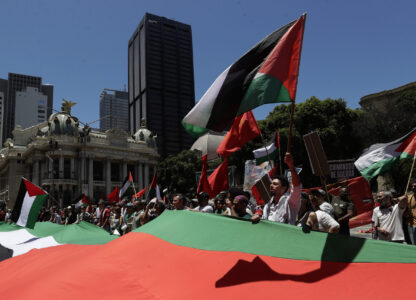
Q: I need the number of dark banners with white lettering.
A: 1